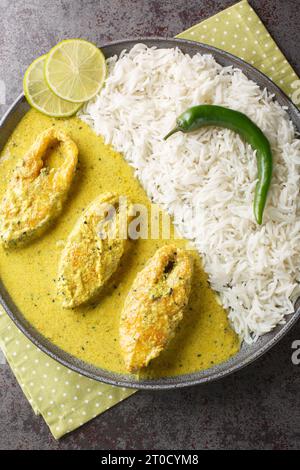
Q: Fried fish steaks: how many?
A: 3